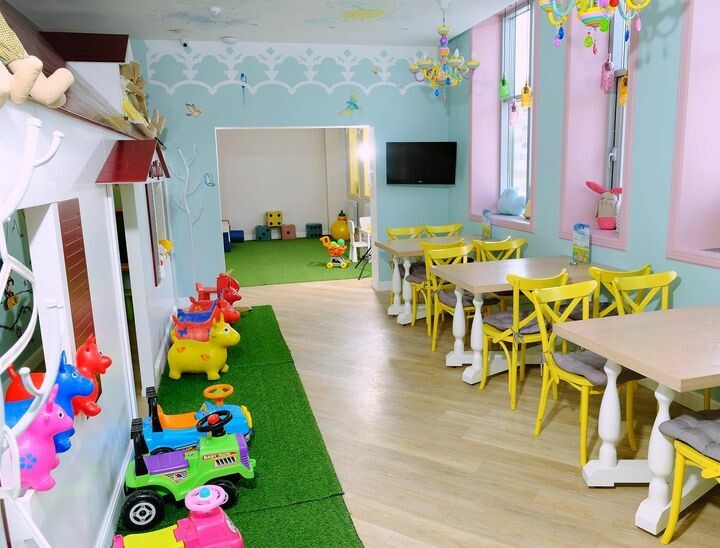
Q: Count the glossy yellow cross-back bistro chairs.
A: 11